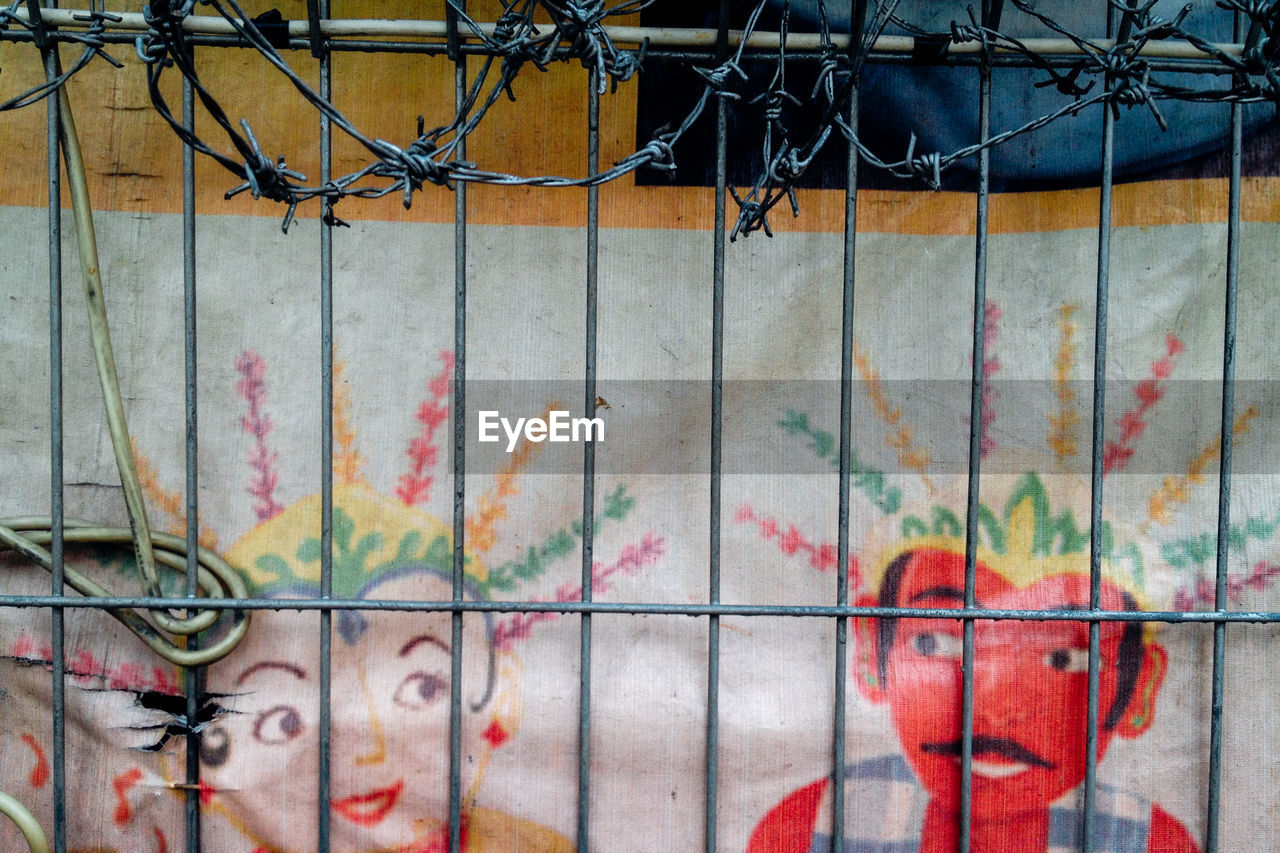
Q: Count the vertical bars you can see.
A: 10